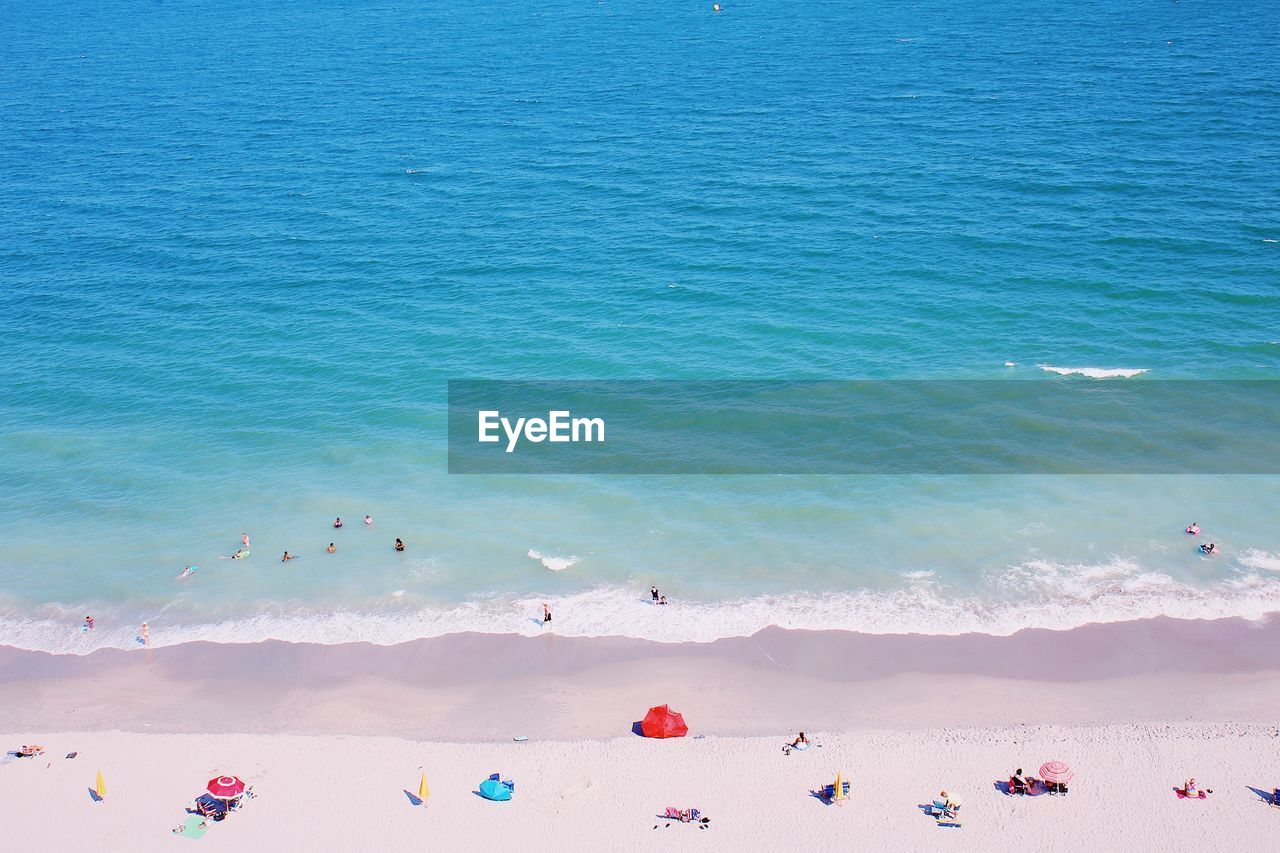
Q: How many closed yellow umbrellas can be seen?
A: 3